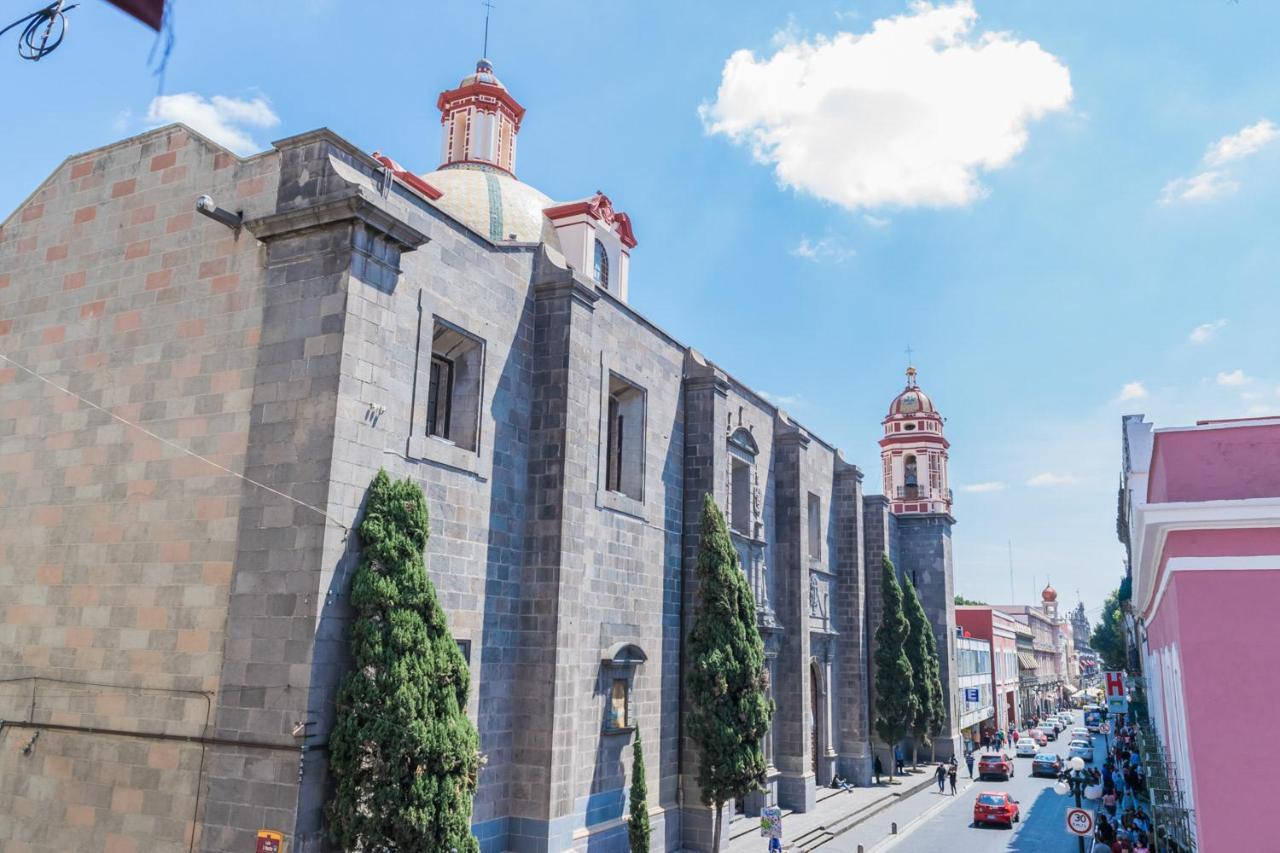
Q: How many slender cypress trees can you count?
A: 6